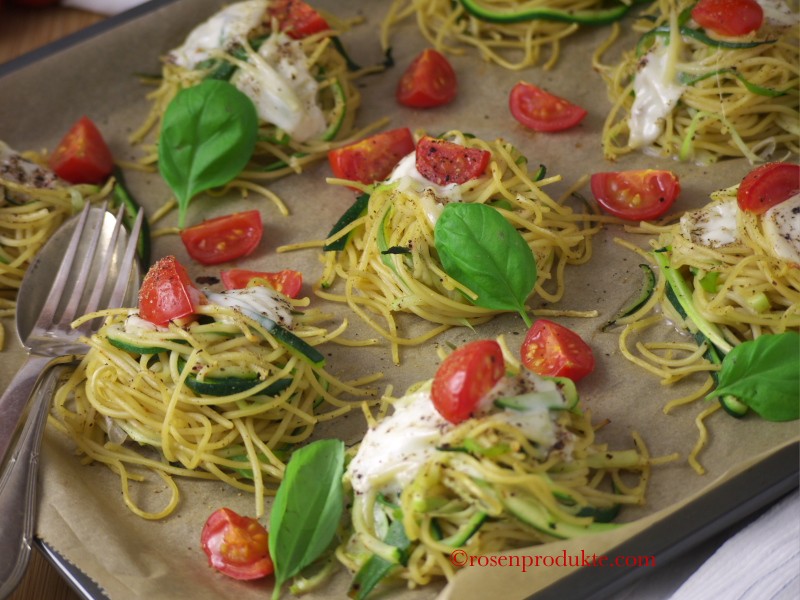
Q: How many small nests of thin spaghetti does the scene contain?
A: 8